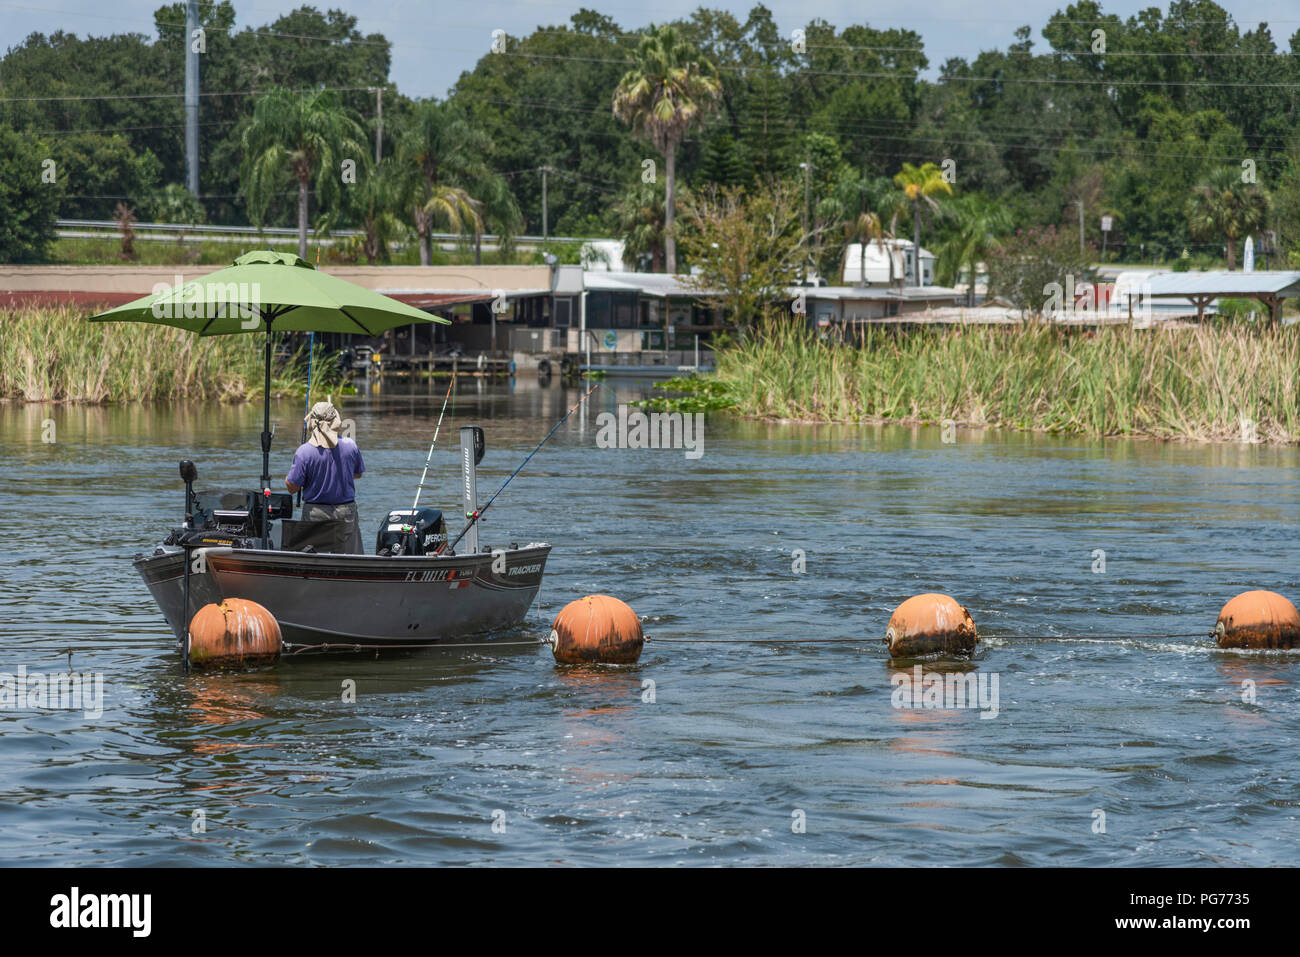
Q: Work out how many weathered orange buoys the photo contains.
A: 4